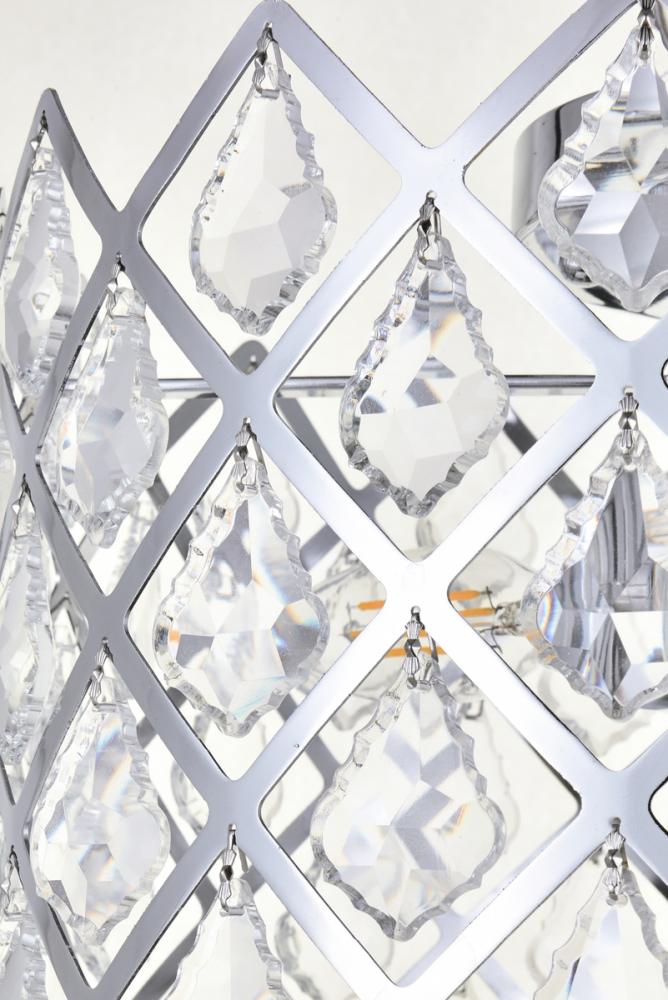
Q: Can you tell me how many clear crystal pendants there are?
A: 13